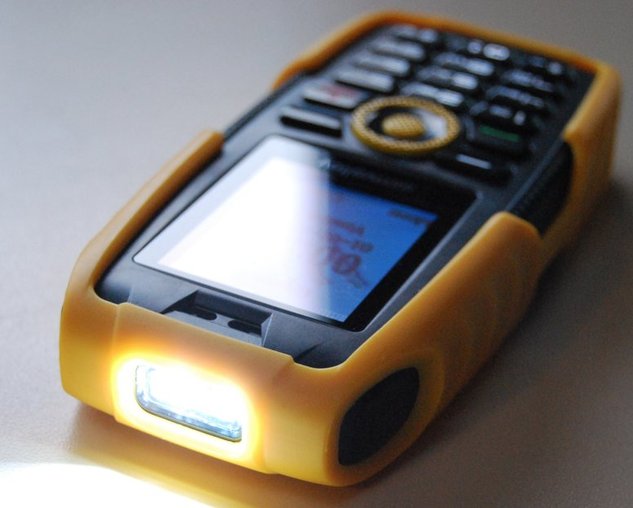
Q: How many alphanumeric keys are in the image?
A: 12